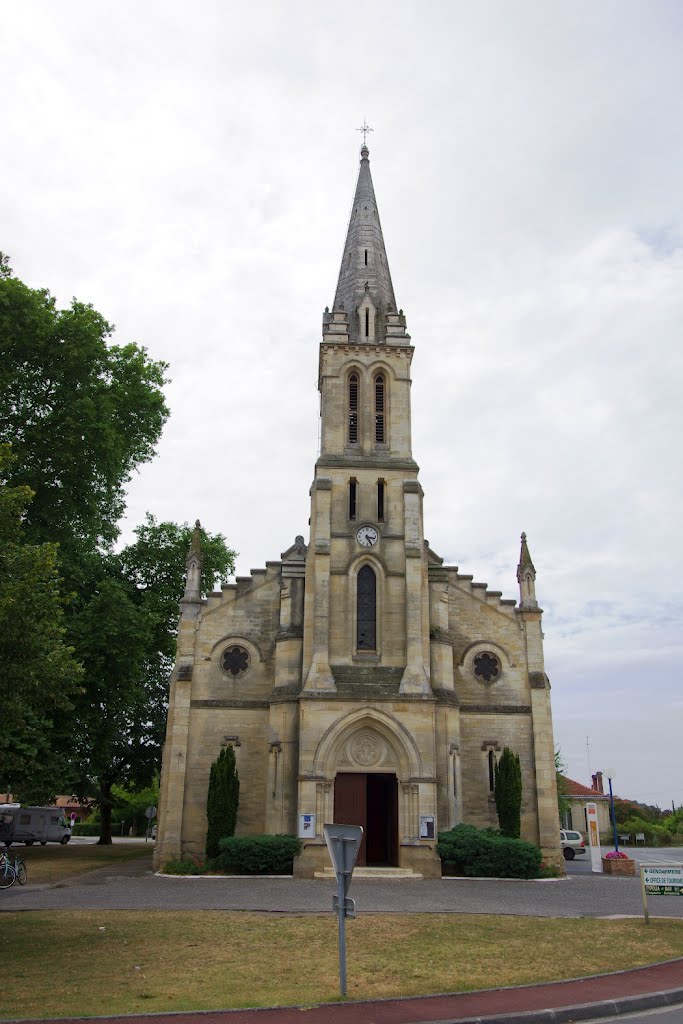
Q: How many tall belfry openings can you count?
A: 2